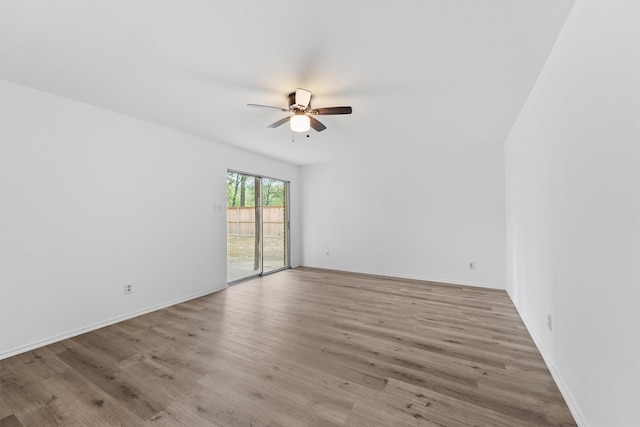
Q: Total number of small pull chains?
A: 2